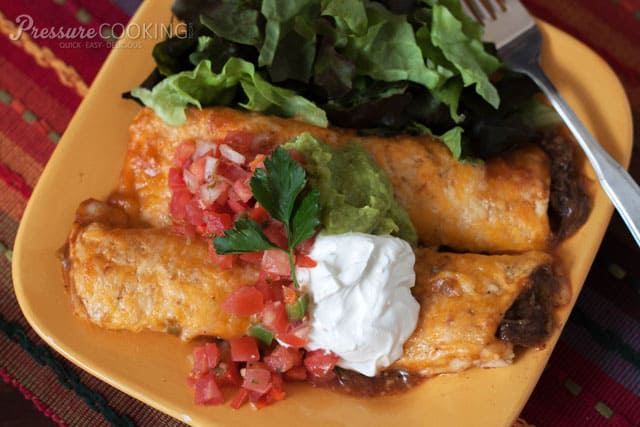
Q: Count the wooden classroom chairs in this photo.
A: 0